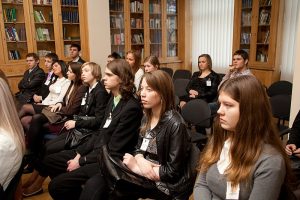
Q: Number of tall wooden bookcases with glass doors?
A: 3